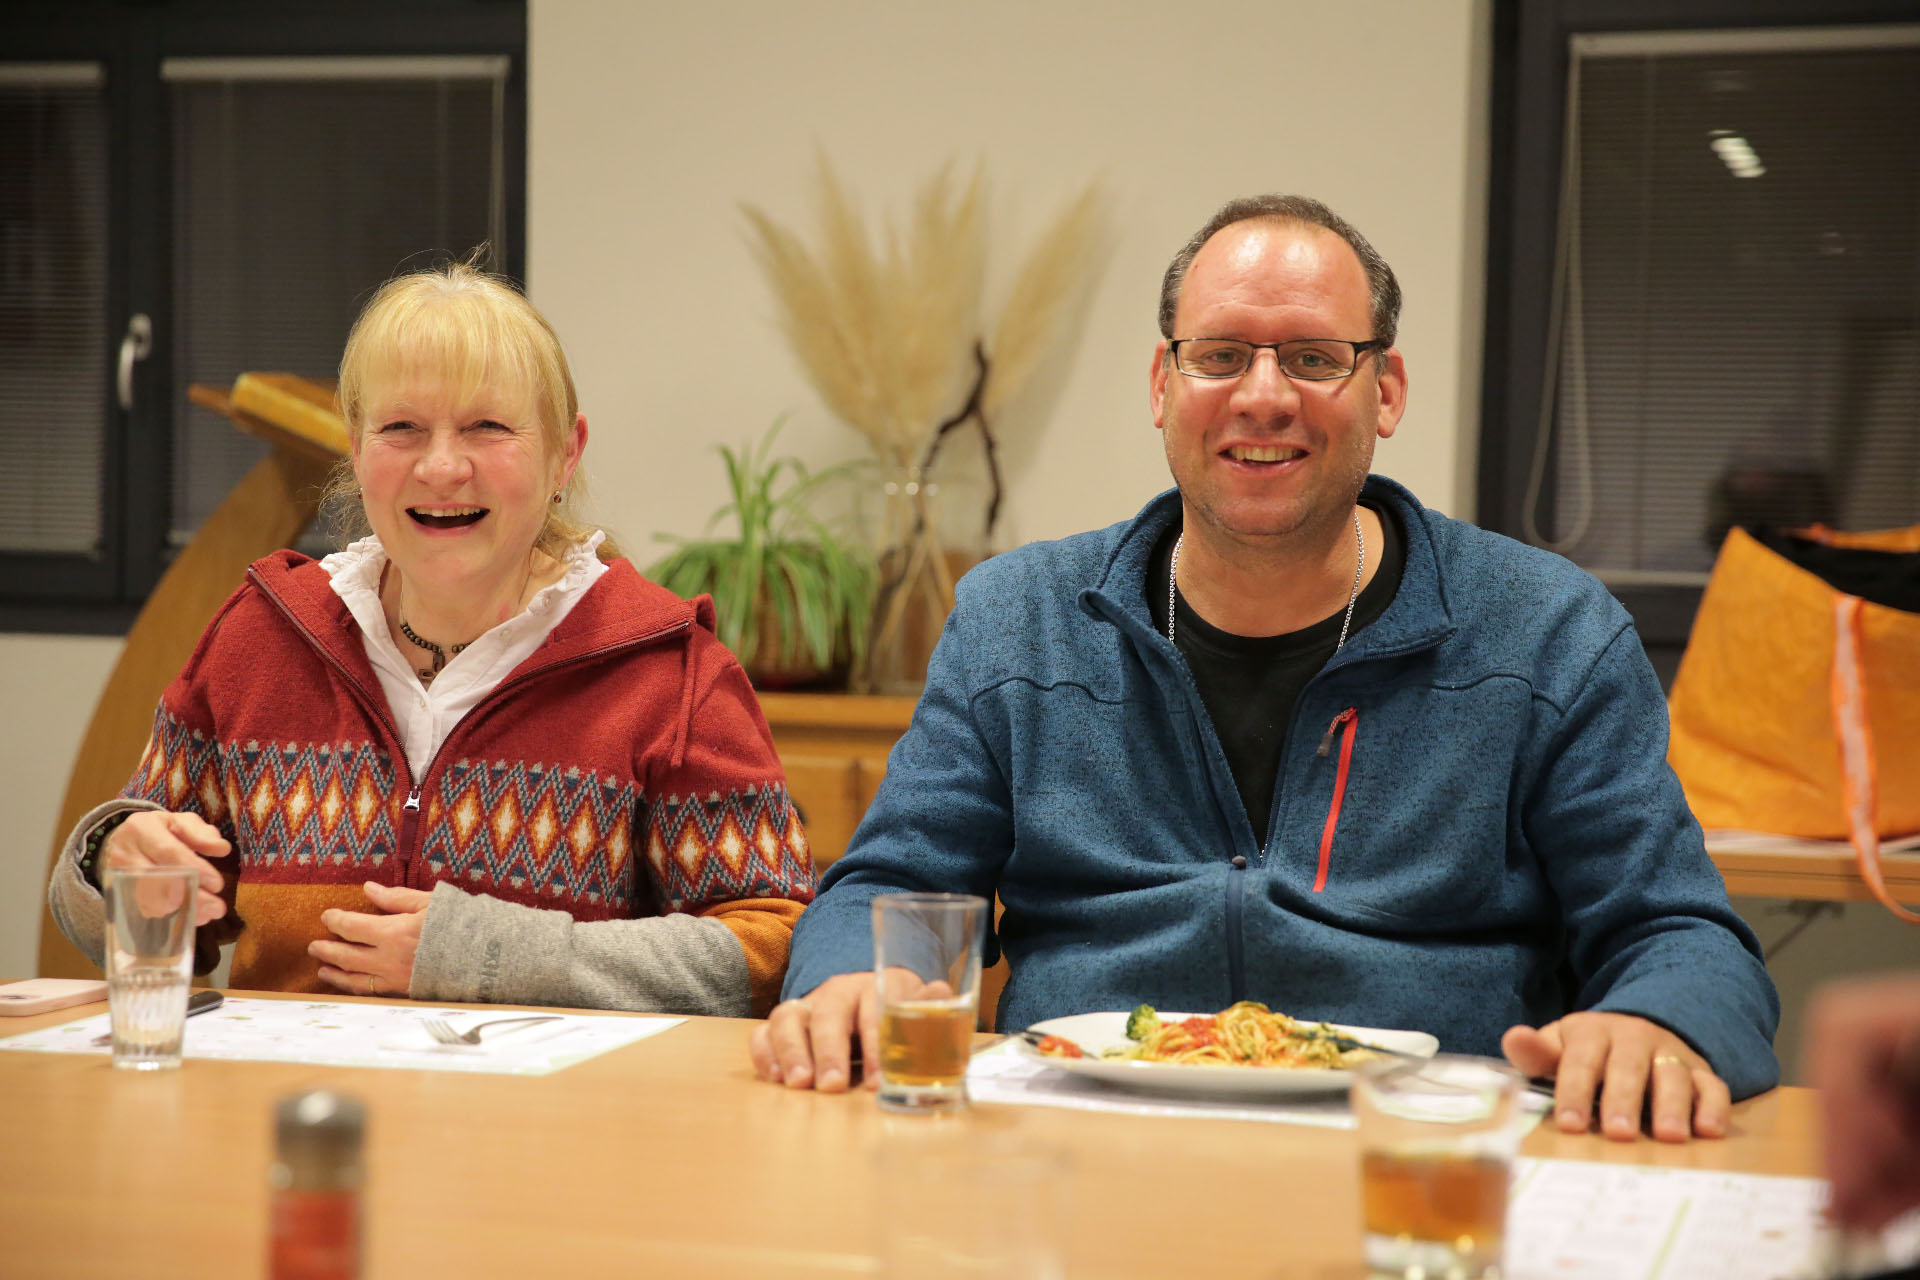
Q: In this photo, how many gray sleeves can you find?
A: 2